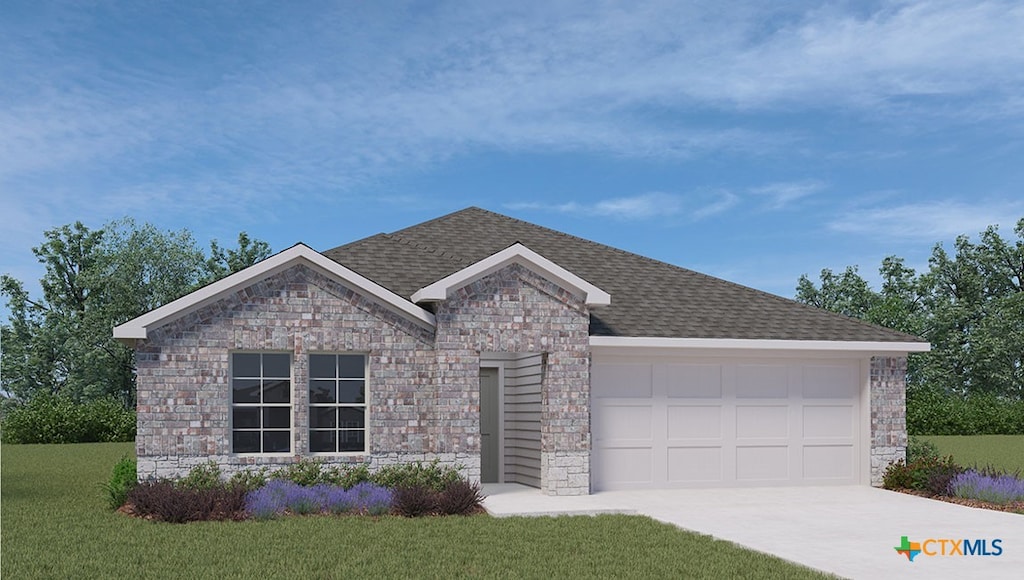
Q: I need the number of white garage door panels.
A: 12